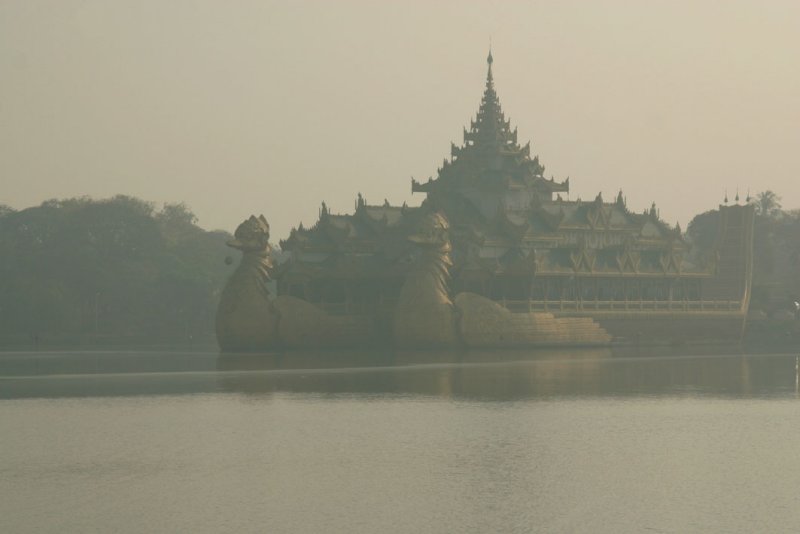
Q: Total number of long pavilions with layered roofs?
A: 1